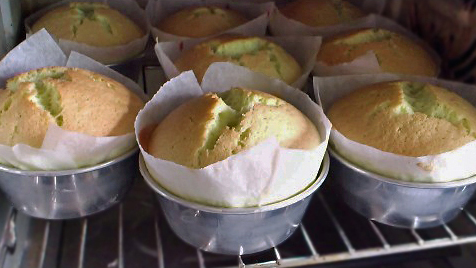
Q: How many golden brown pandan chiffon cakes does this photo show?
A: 8